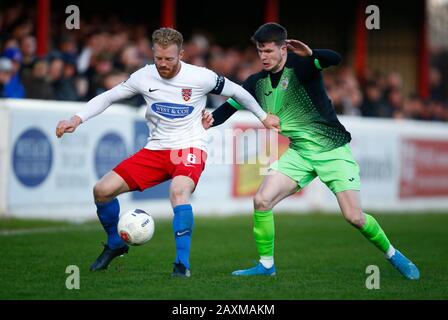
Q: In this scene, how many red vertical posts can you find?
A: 5